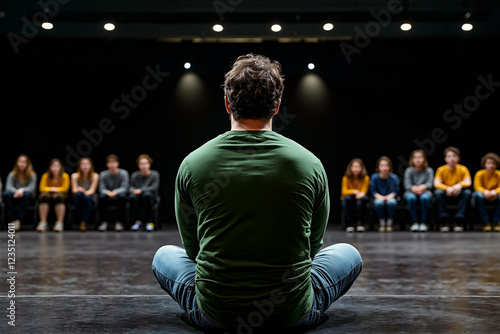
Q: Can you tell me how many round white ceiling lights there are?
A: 9